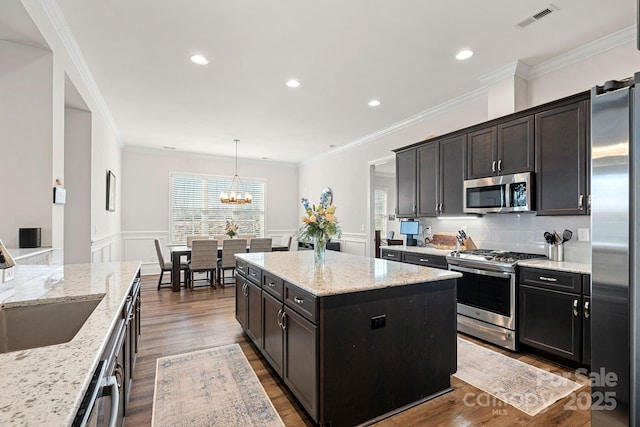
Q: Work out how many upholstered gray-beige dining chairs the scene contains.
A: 8